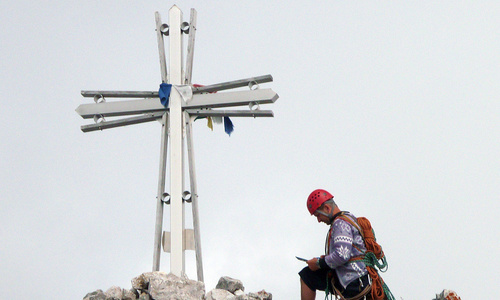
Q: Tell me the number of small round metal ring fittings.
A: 8